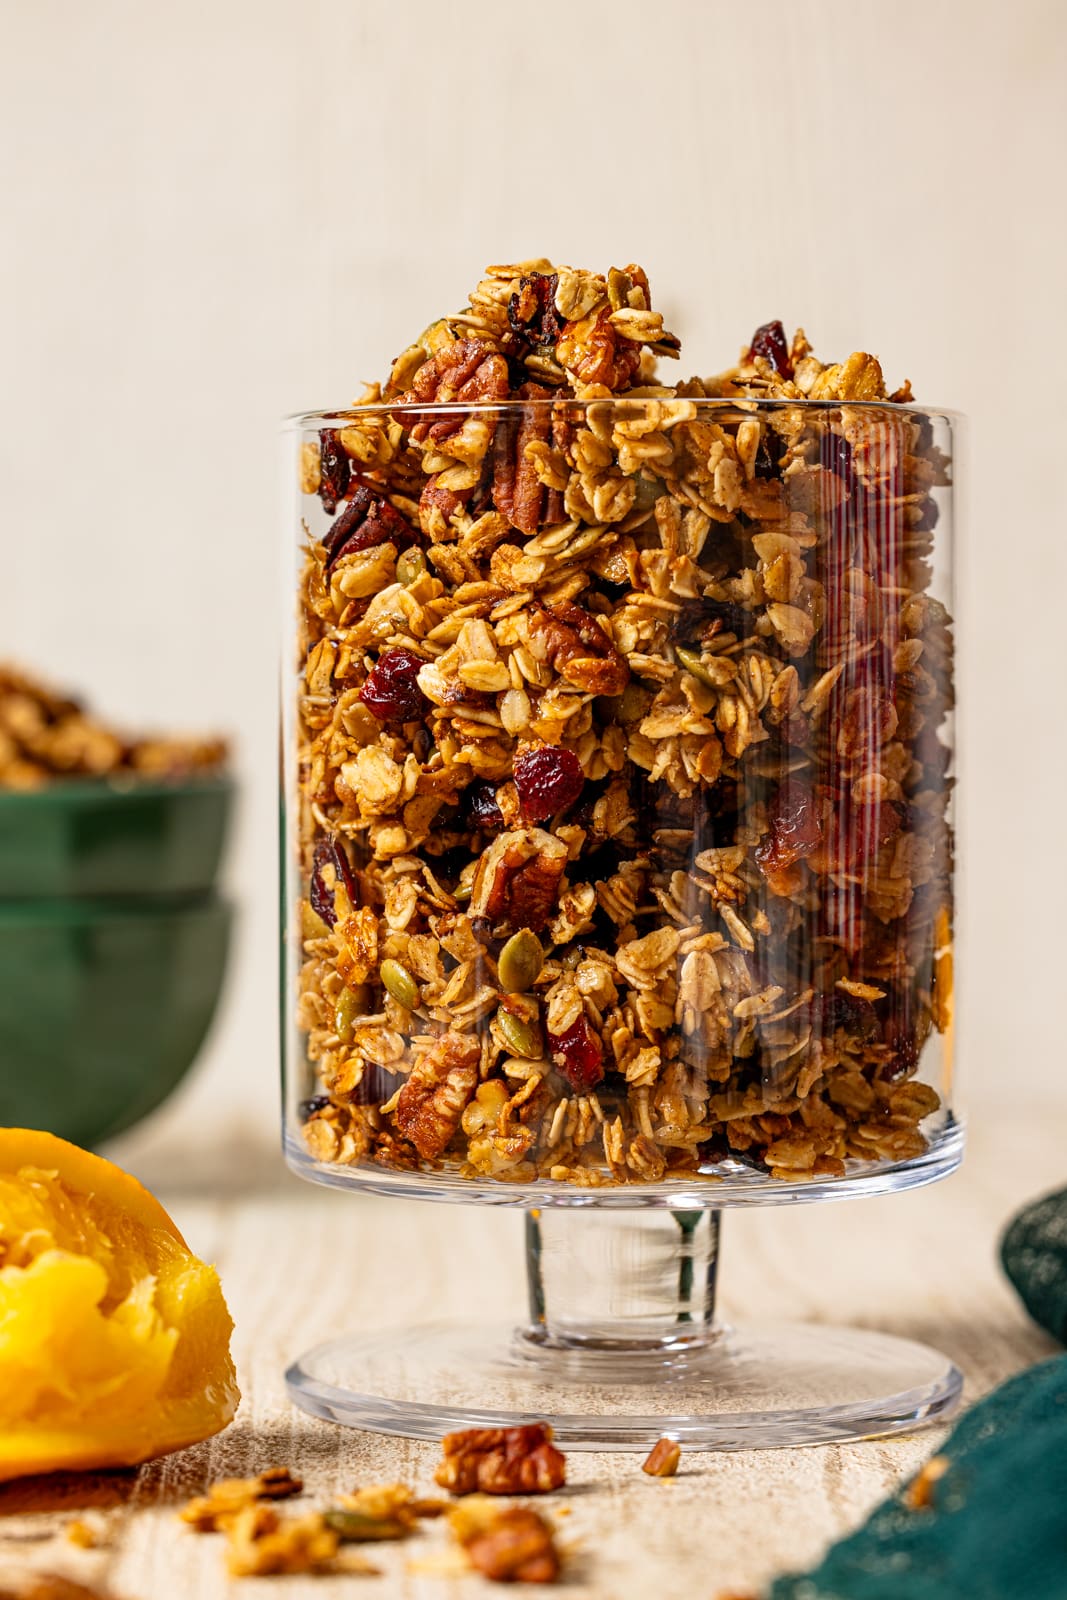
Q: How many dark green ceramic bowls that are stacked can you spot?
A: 2